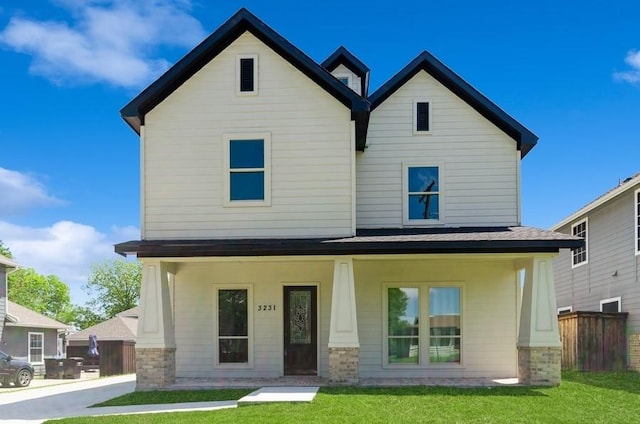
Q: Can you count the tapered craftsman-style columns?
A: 3